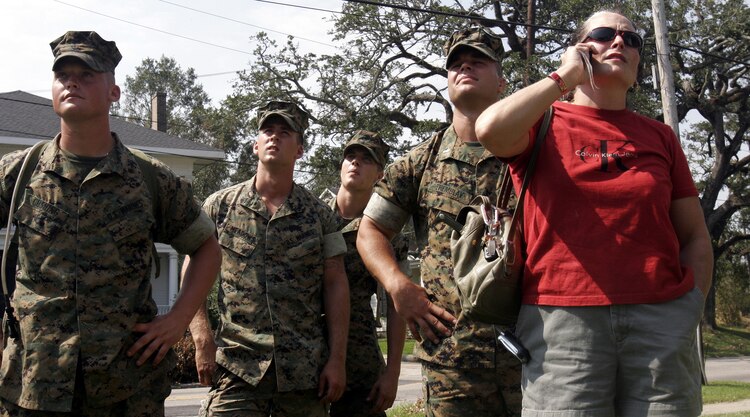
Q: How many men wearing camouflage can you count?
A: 4